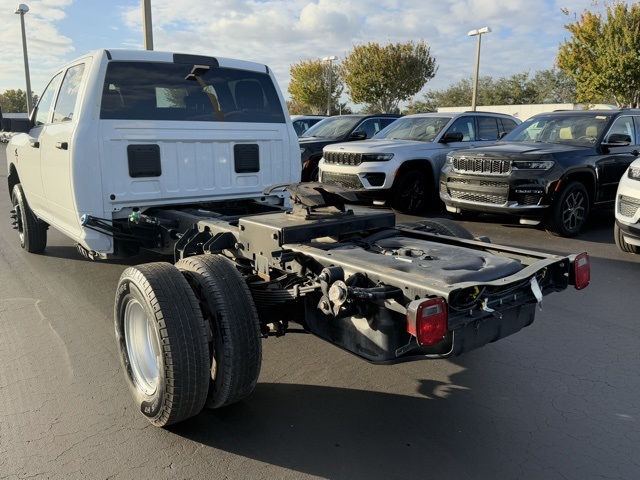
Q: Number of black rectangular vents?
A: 2